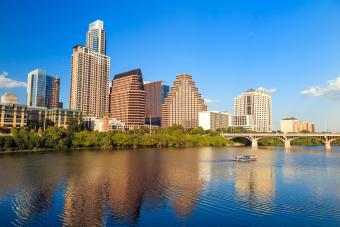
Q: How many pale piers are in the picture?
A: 3